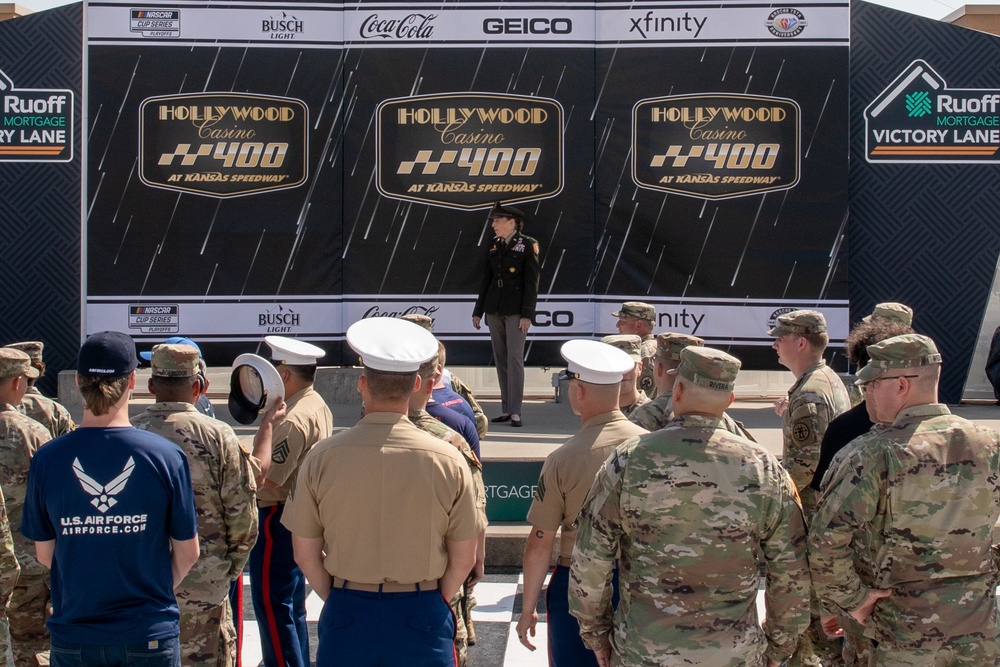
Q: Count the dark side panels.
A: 2